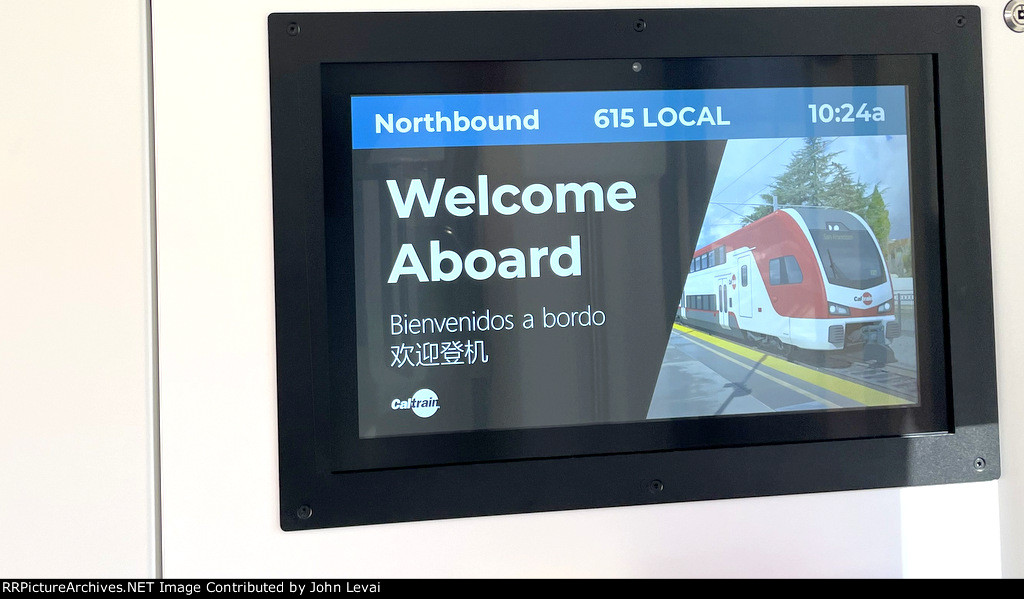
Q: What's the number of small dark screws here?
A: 6